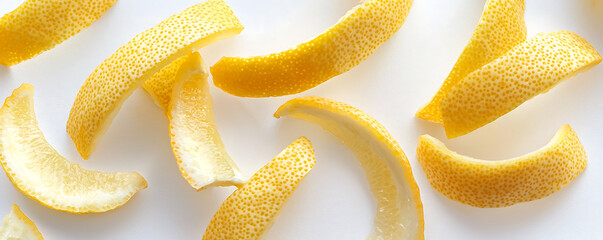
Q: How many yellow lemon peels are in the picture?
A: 12